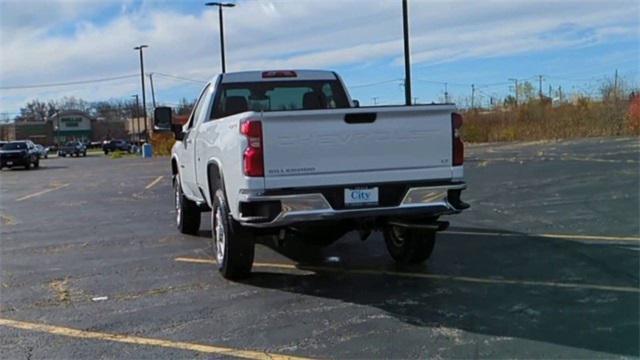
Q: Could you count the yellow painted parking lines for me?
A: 5